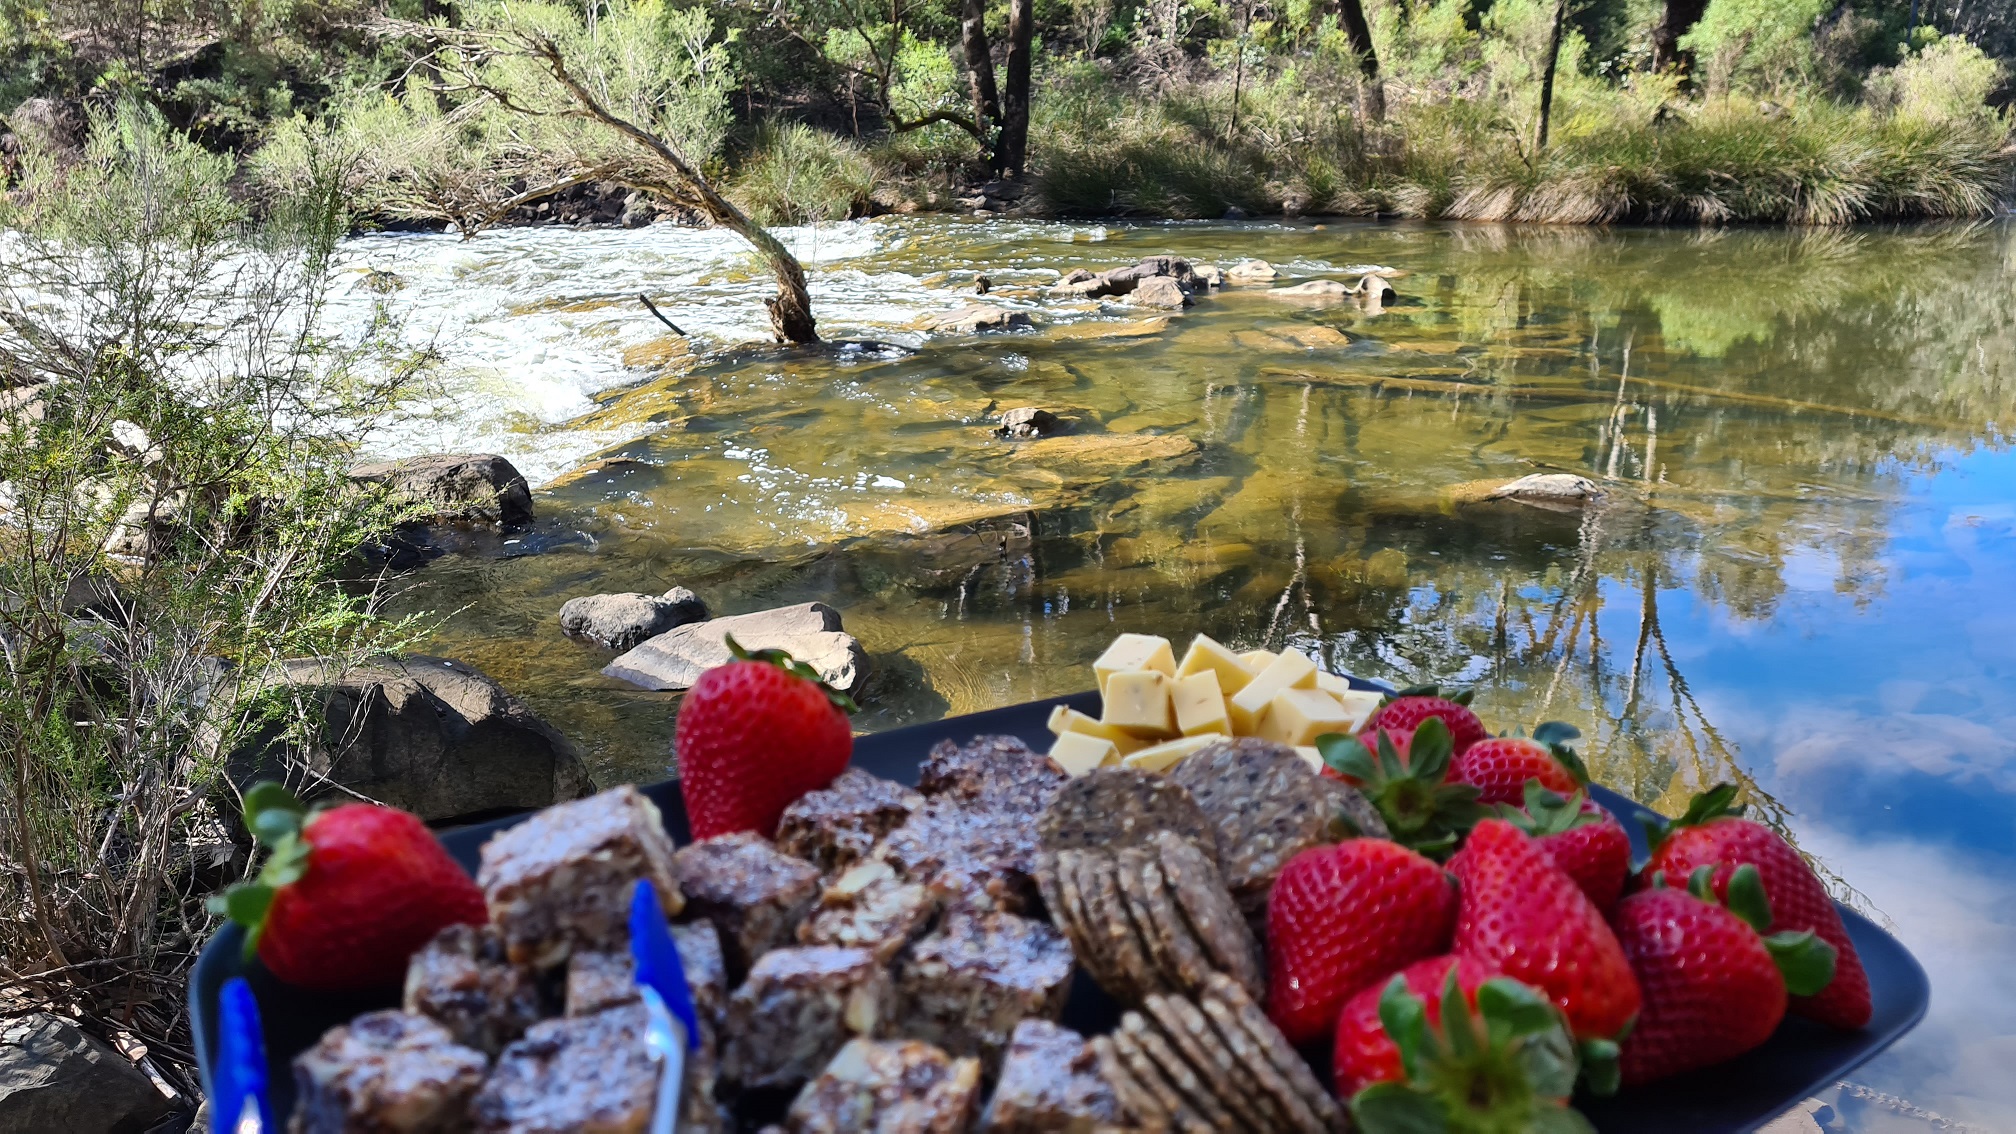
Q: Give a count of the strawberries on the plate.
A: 11